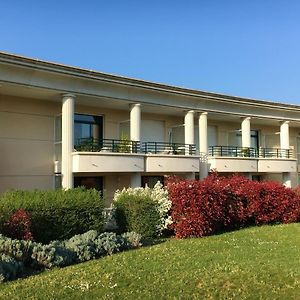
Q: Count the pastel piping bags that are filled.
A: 0